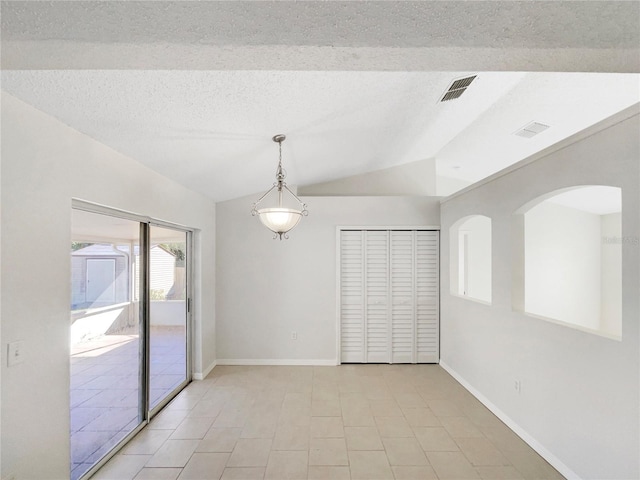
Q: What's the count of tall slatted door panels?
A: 4